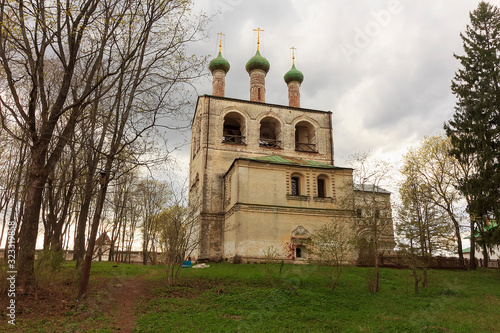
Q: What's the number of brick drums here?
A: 3